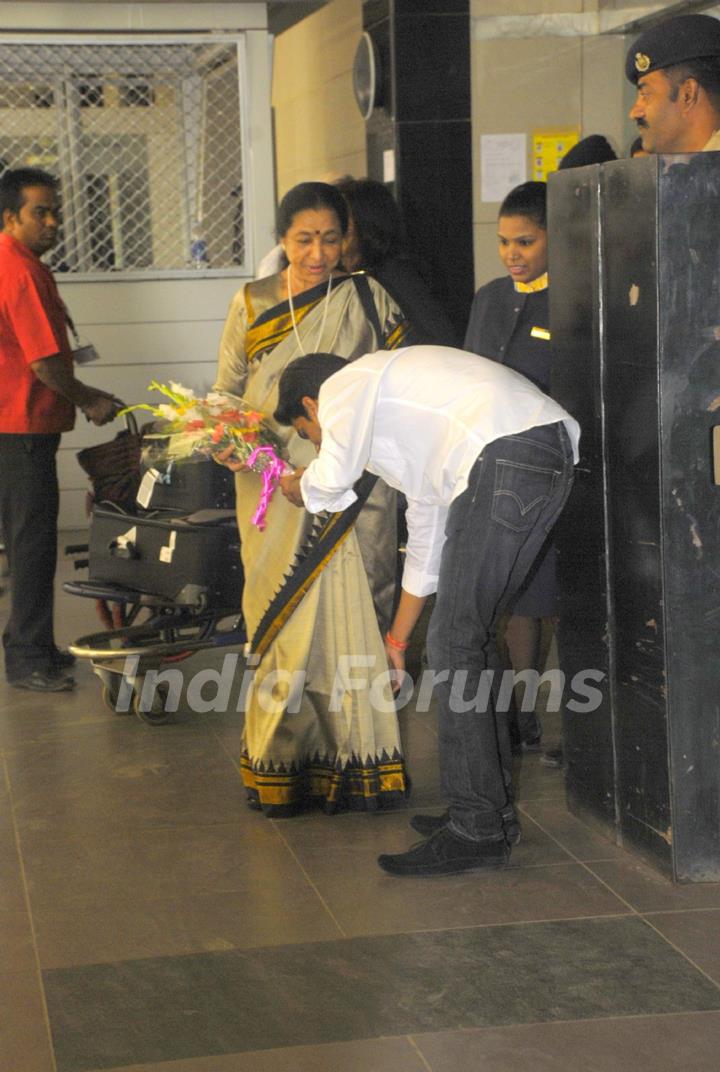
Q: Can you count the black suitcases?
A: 2